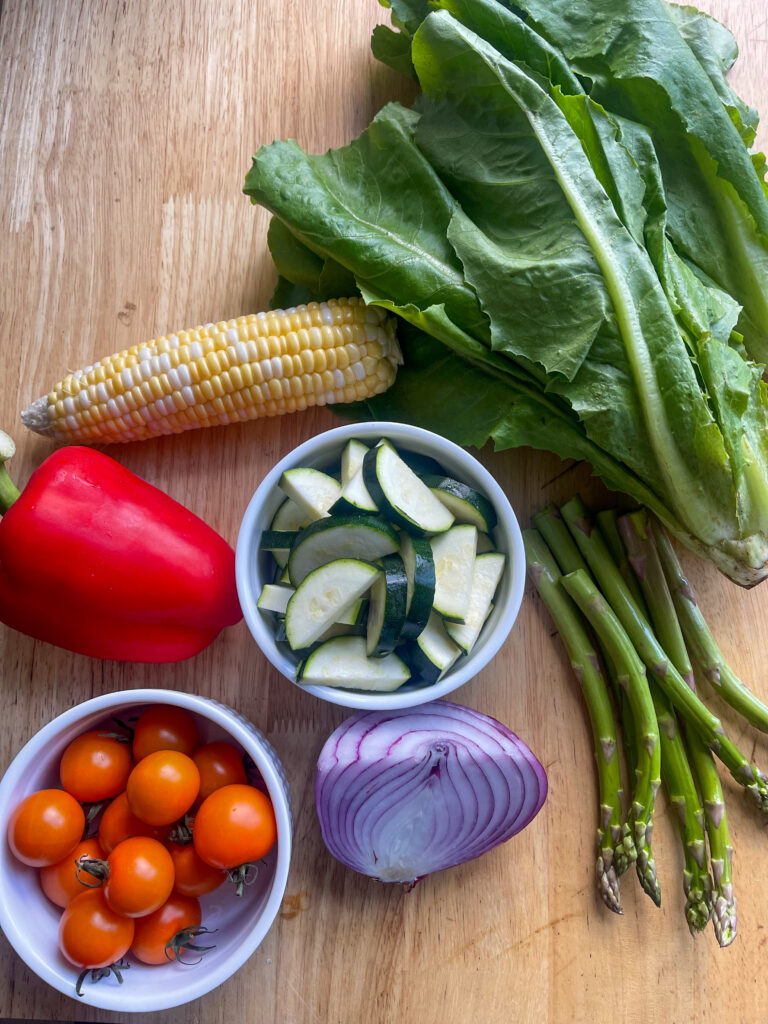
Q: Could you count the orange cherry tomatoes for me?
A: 12